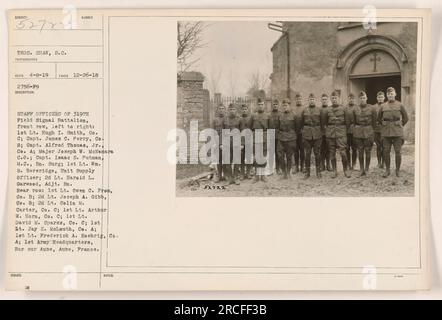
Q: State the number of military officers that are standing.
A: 14